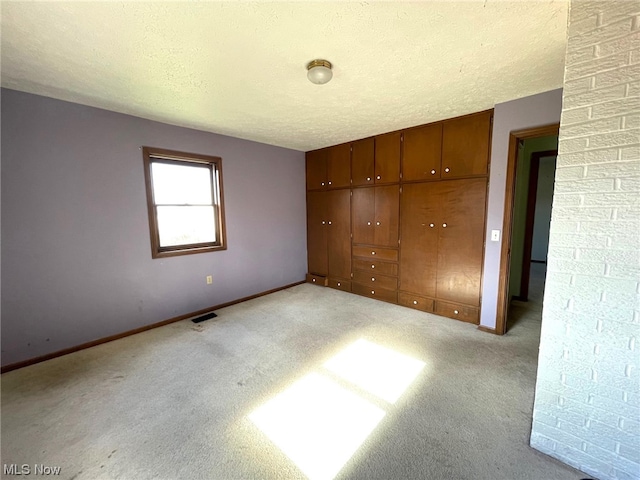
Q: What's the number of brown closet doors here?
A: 12